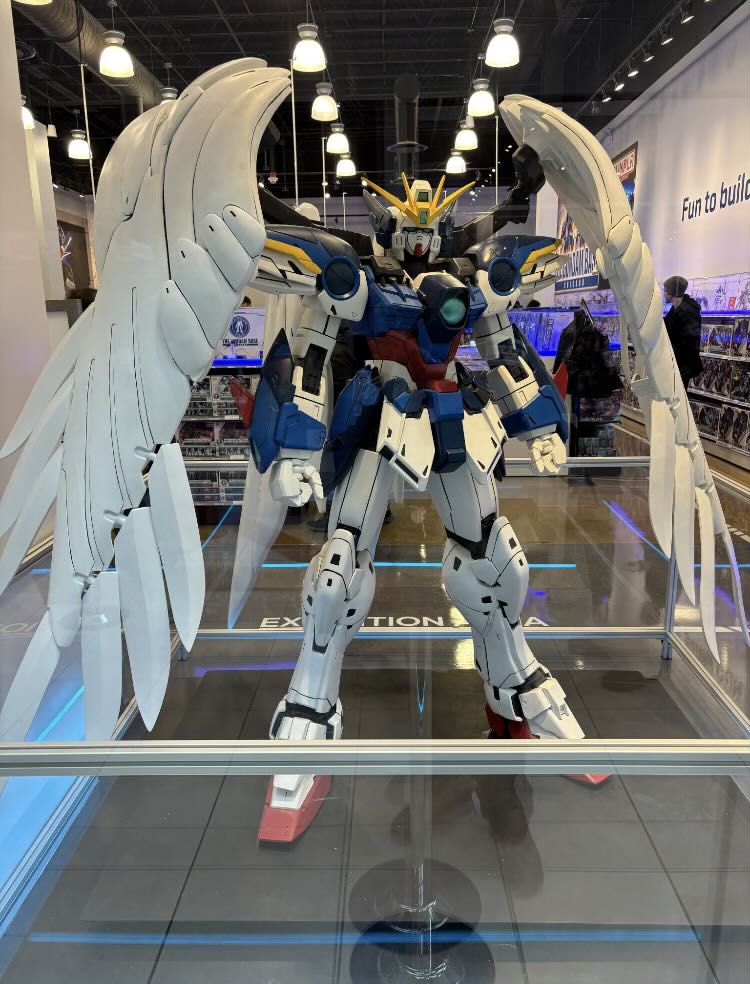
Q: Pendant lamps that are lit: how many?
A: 13